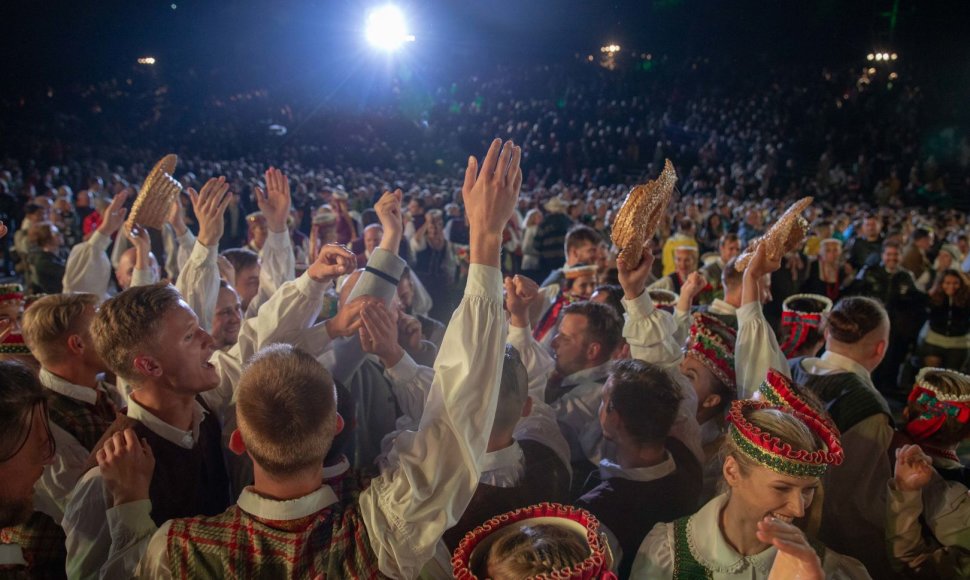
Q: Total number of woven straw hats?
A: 3